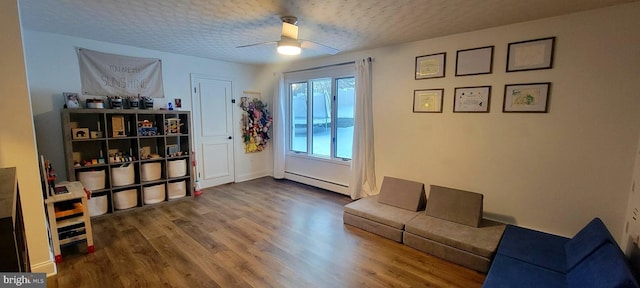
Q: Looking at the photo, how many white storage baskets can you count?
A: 8